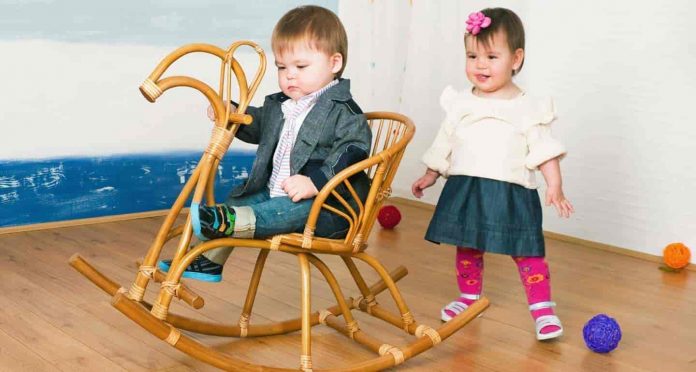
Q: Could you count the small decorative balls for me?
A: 3